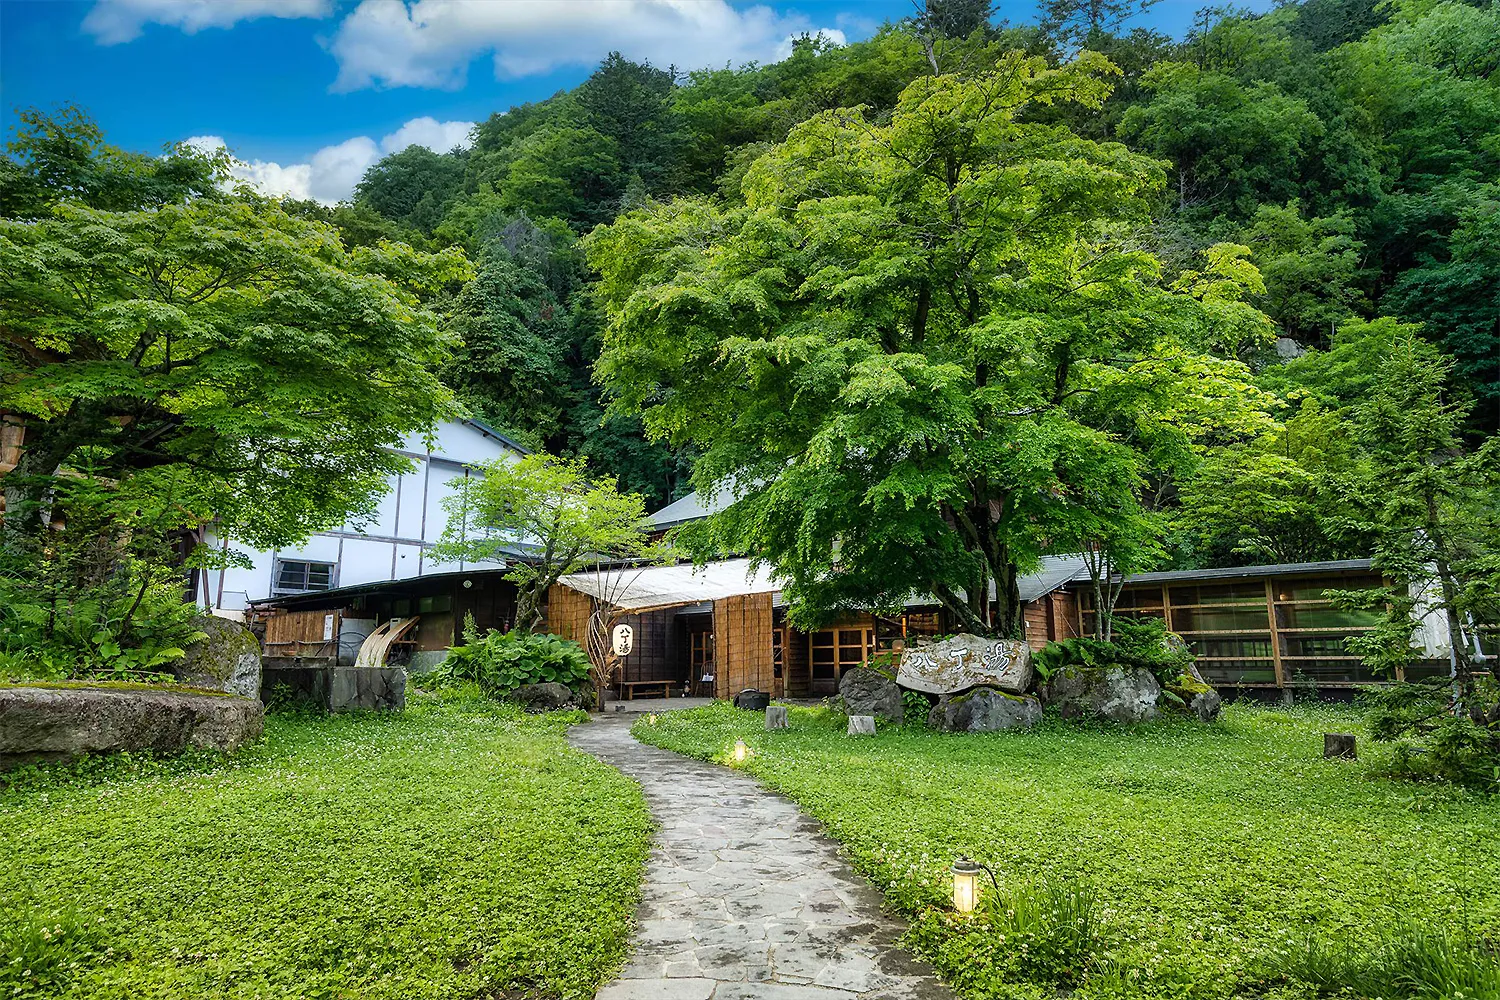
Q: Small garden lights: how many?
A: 3